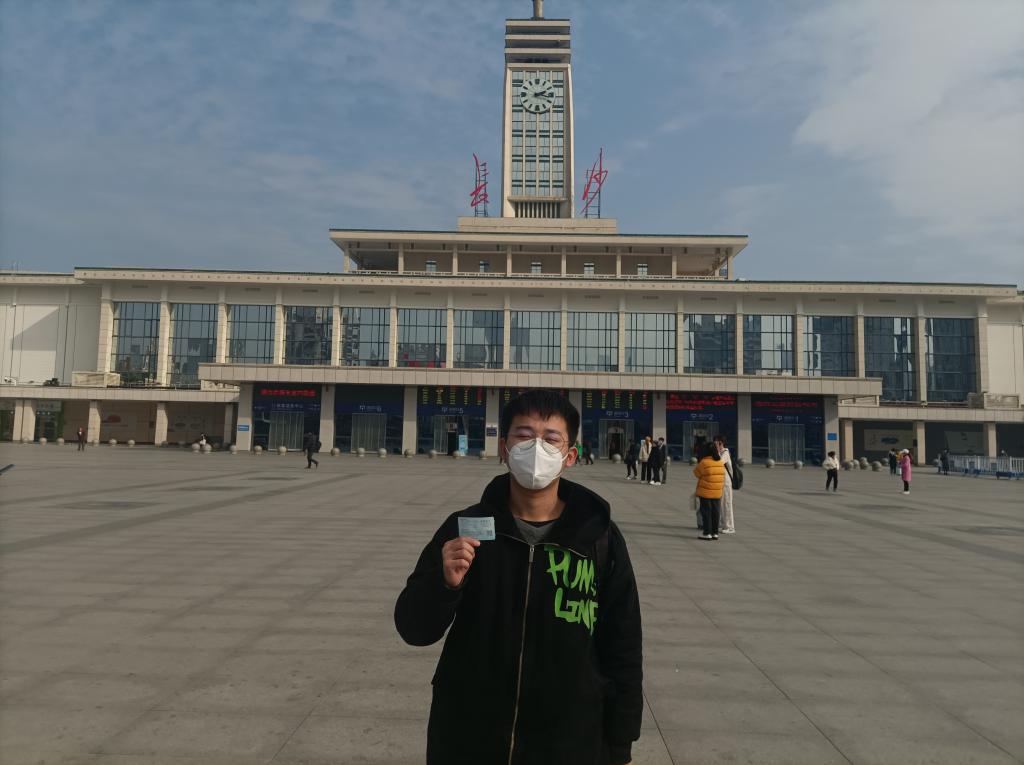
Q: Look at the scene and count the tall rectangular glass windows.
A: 15